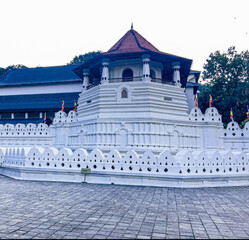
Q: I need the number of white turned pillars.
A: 4